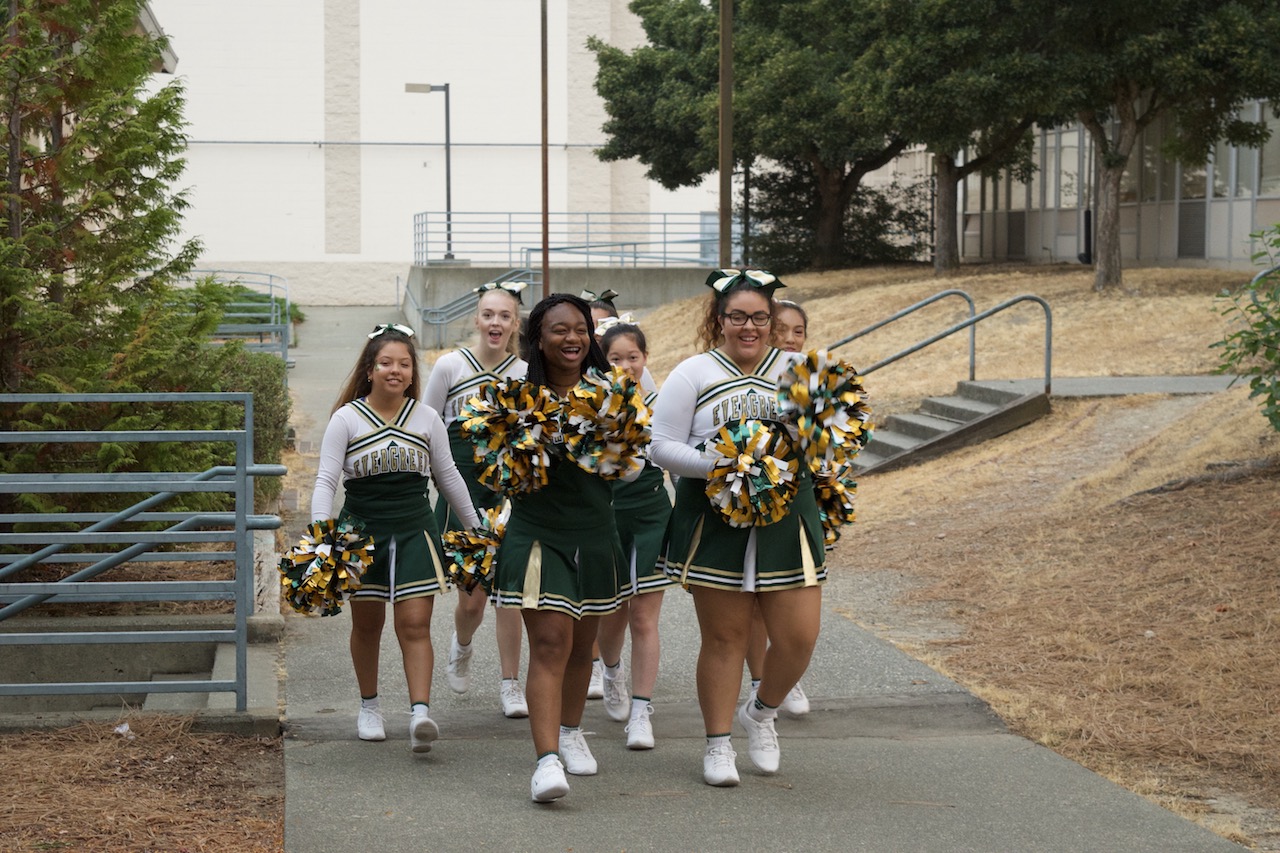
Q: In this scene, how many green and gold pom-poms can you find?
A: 7